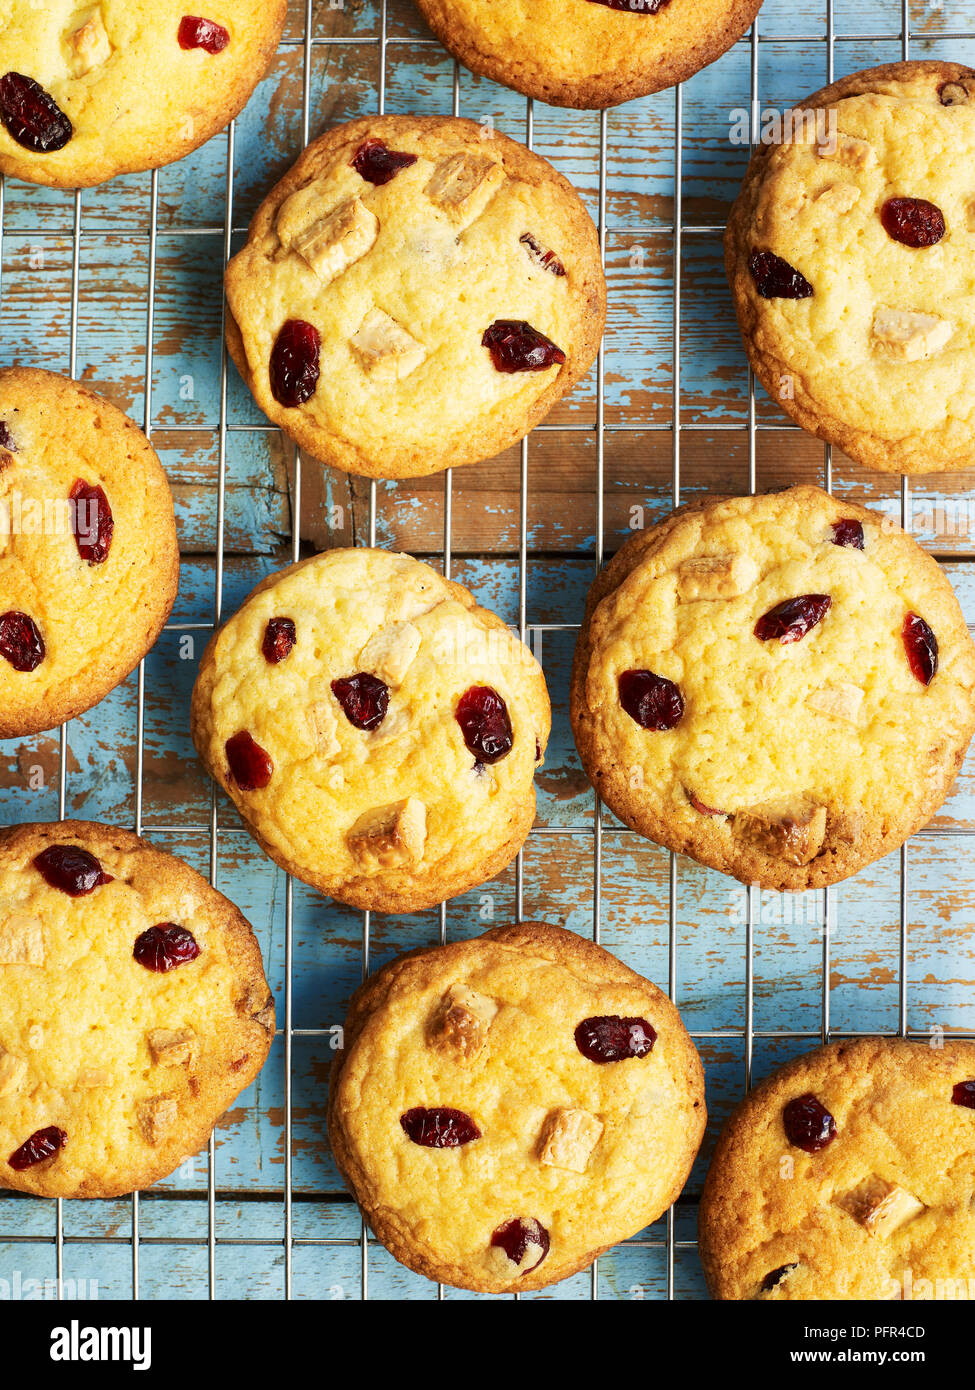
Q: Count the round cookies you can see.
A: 10